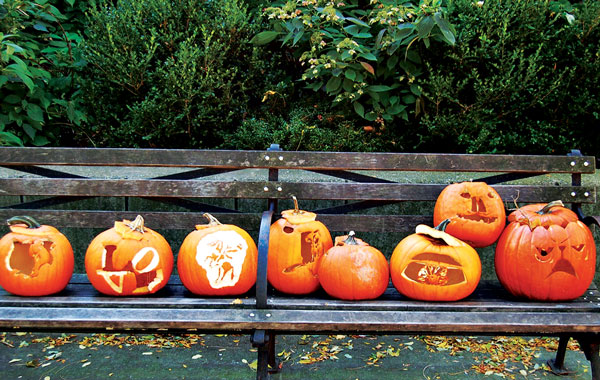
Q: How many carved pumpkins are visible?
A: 8